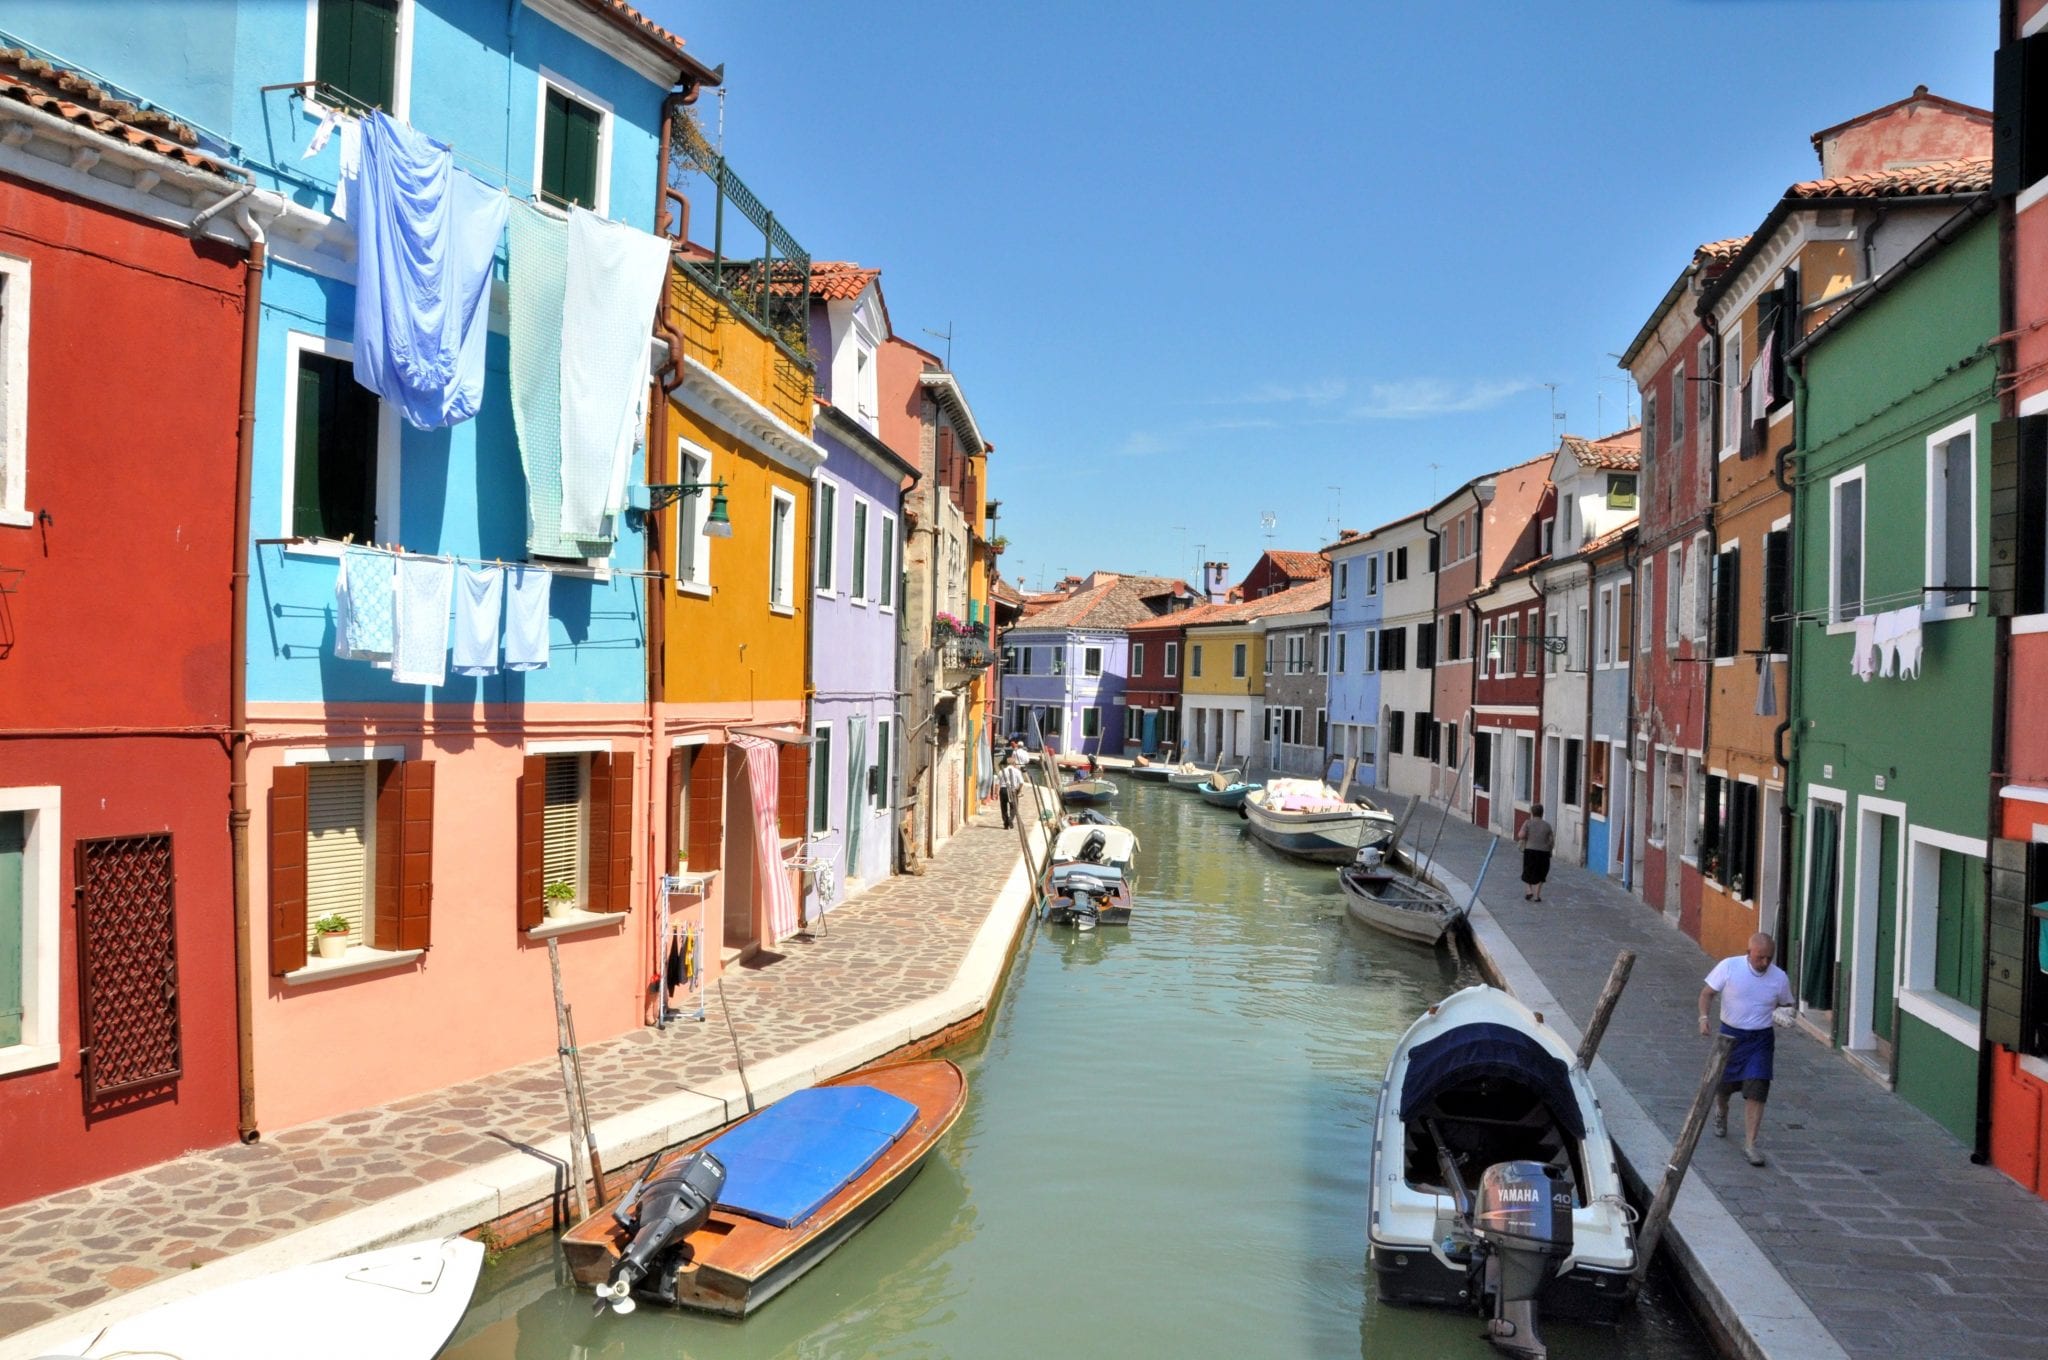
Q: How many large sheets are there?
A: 3